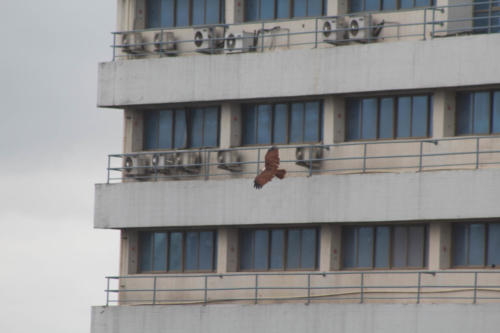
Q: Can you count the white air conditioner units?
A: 11